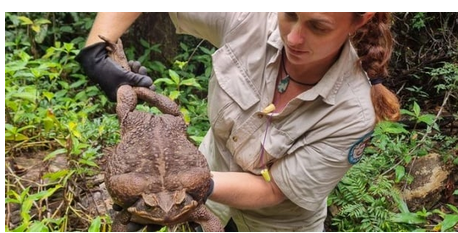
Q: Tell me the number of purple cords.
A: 1